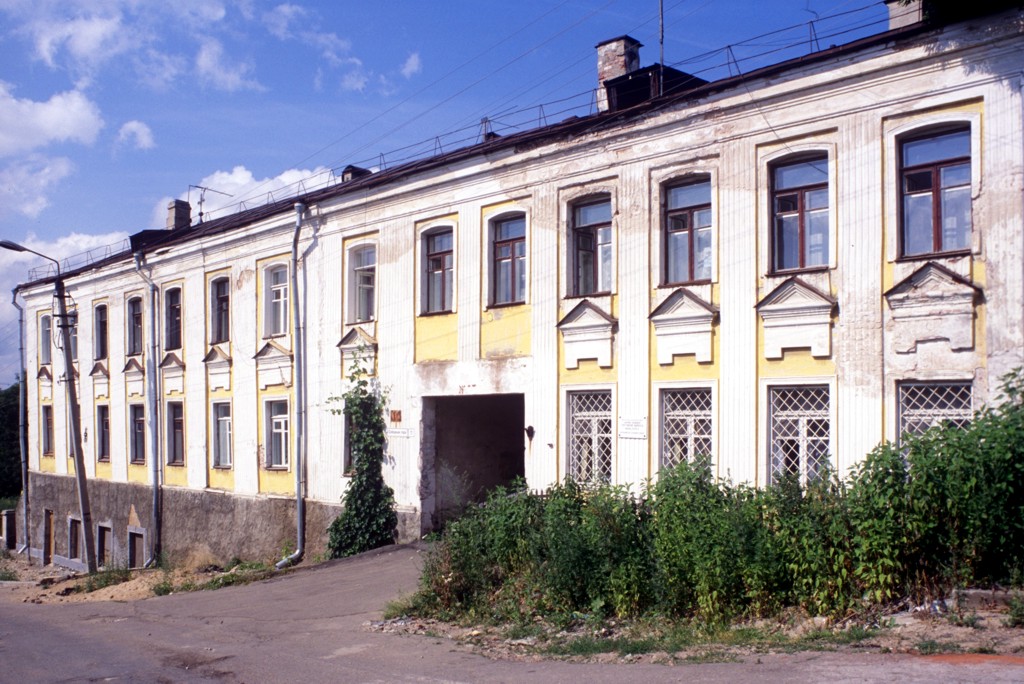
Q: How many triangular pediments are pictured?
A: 12